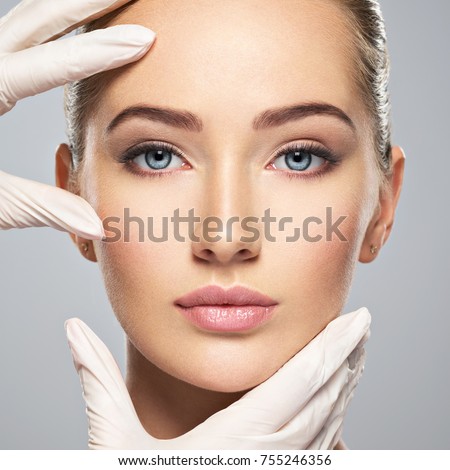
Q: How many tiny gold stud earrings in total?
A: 2